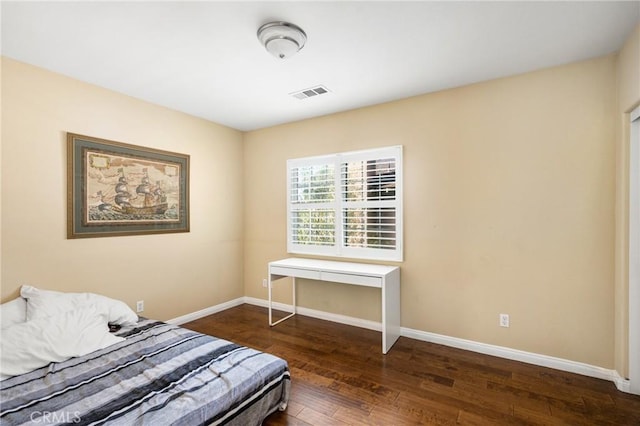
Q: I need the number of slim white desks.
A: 1